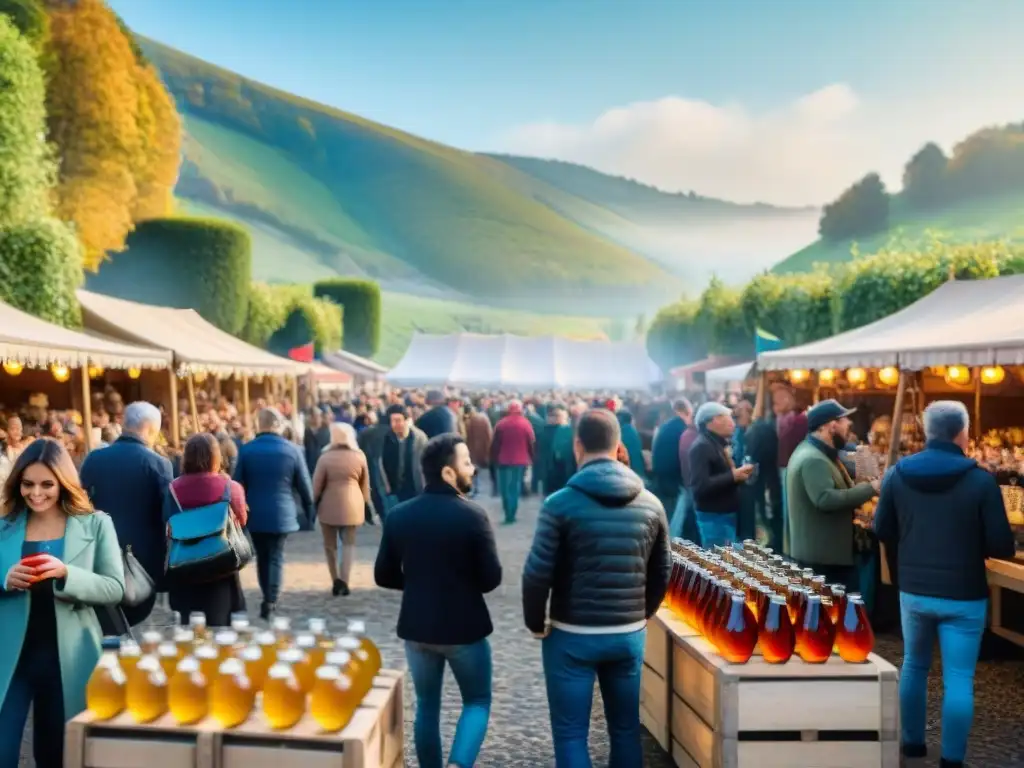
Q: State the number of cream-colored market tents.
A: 3